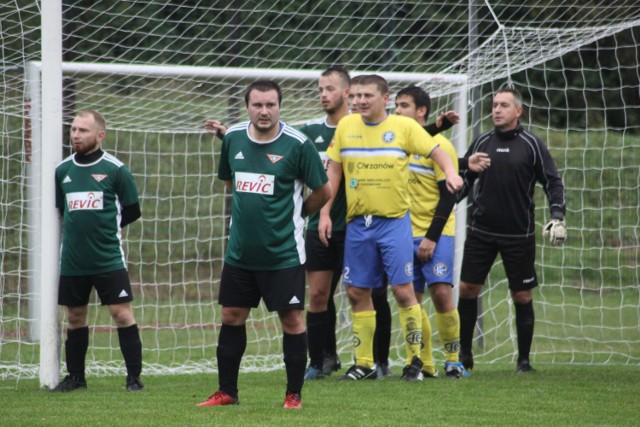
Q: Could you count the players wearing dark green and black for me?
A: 3